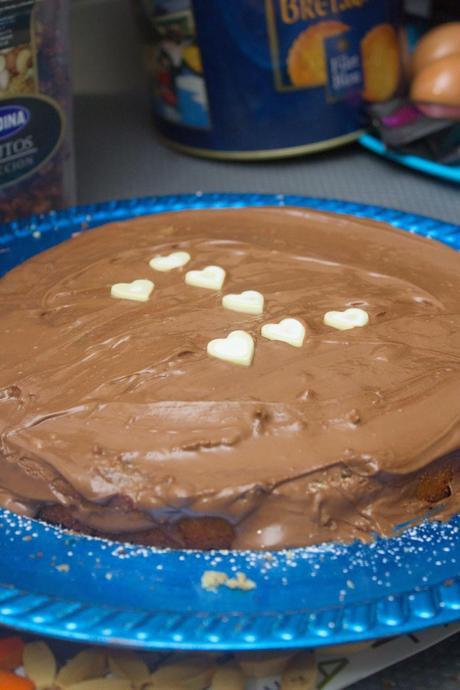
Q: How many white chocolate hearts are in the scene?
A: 7